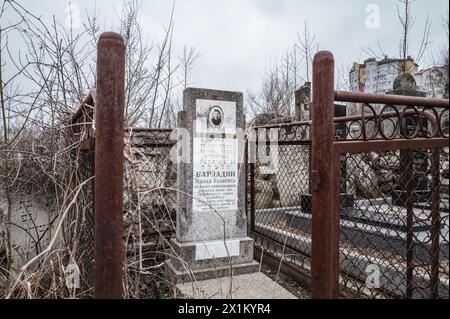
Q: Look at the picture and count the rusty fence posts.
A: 2